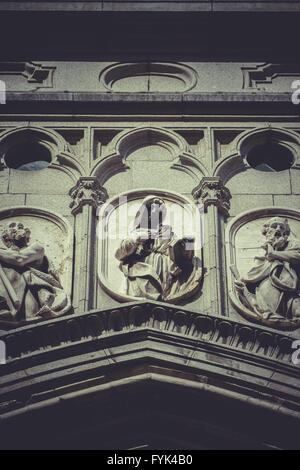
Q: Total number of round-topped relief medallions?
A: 3